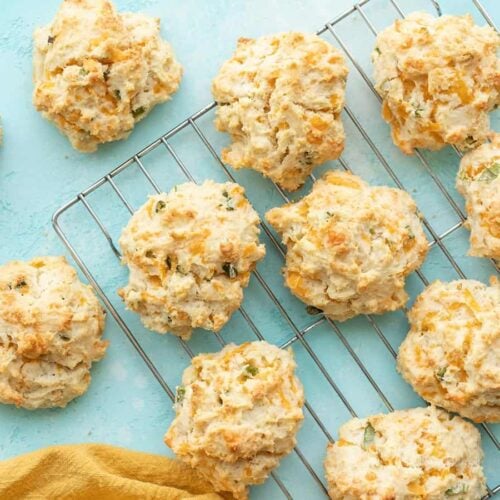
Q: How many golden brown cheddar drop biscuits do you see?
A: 10